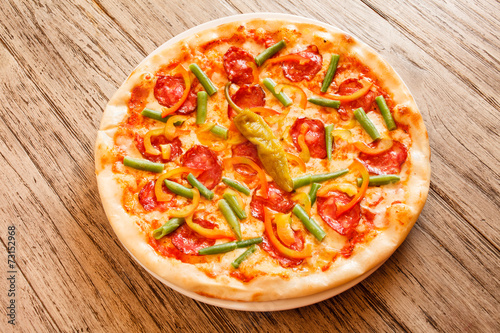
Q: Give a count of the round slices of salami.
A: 15